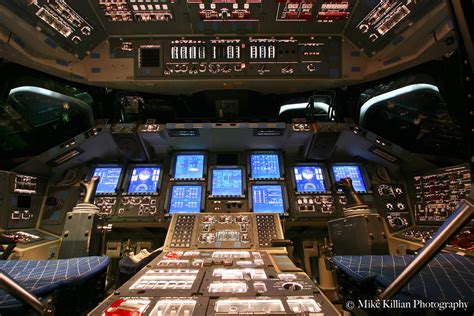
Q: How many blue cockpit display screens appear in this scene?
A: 9